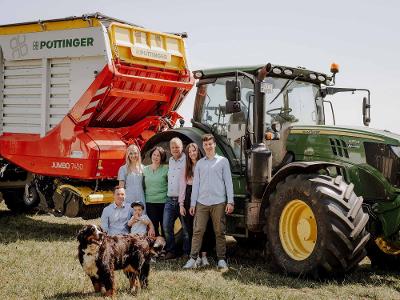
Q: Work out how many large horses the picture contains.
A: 0